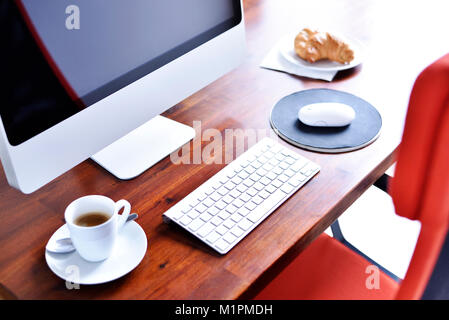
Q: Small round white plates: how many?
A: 2